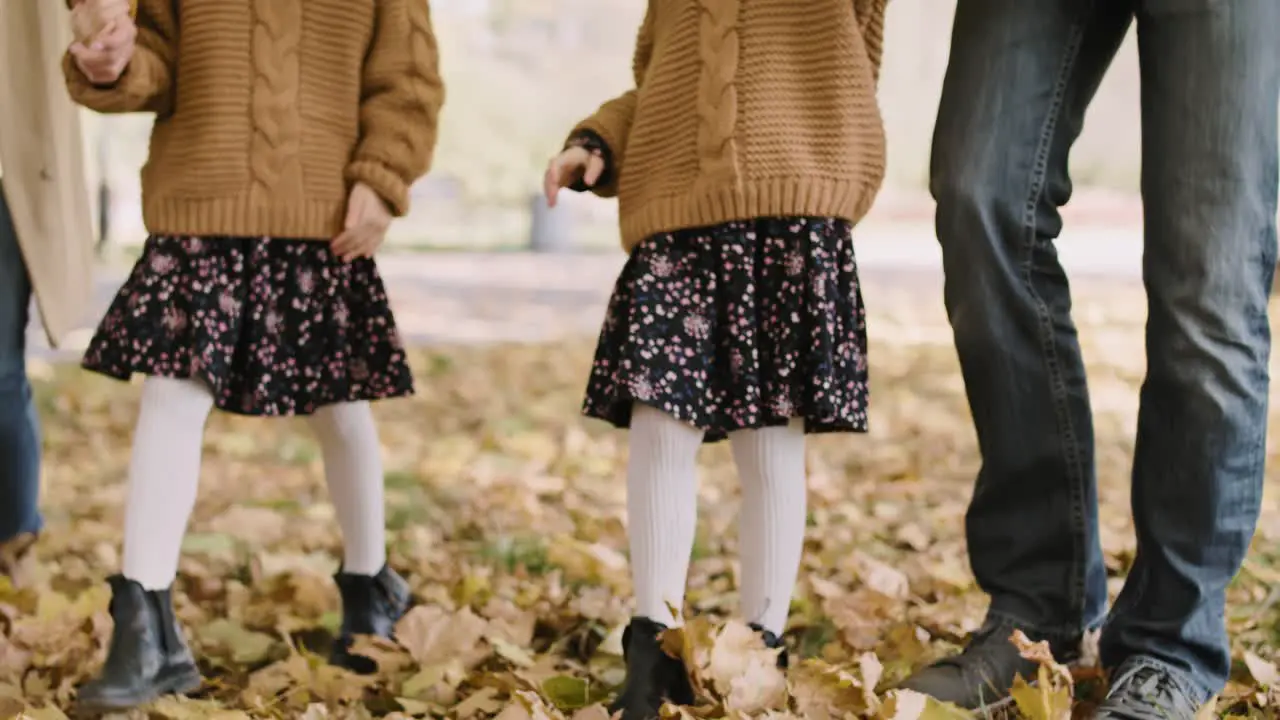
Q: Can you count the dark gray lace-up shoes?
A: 2